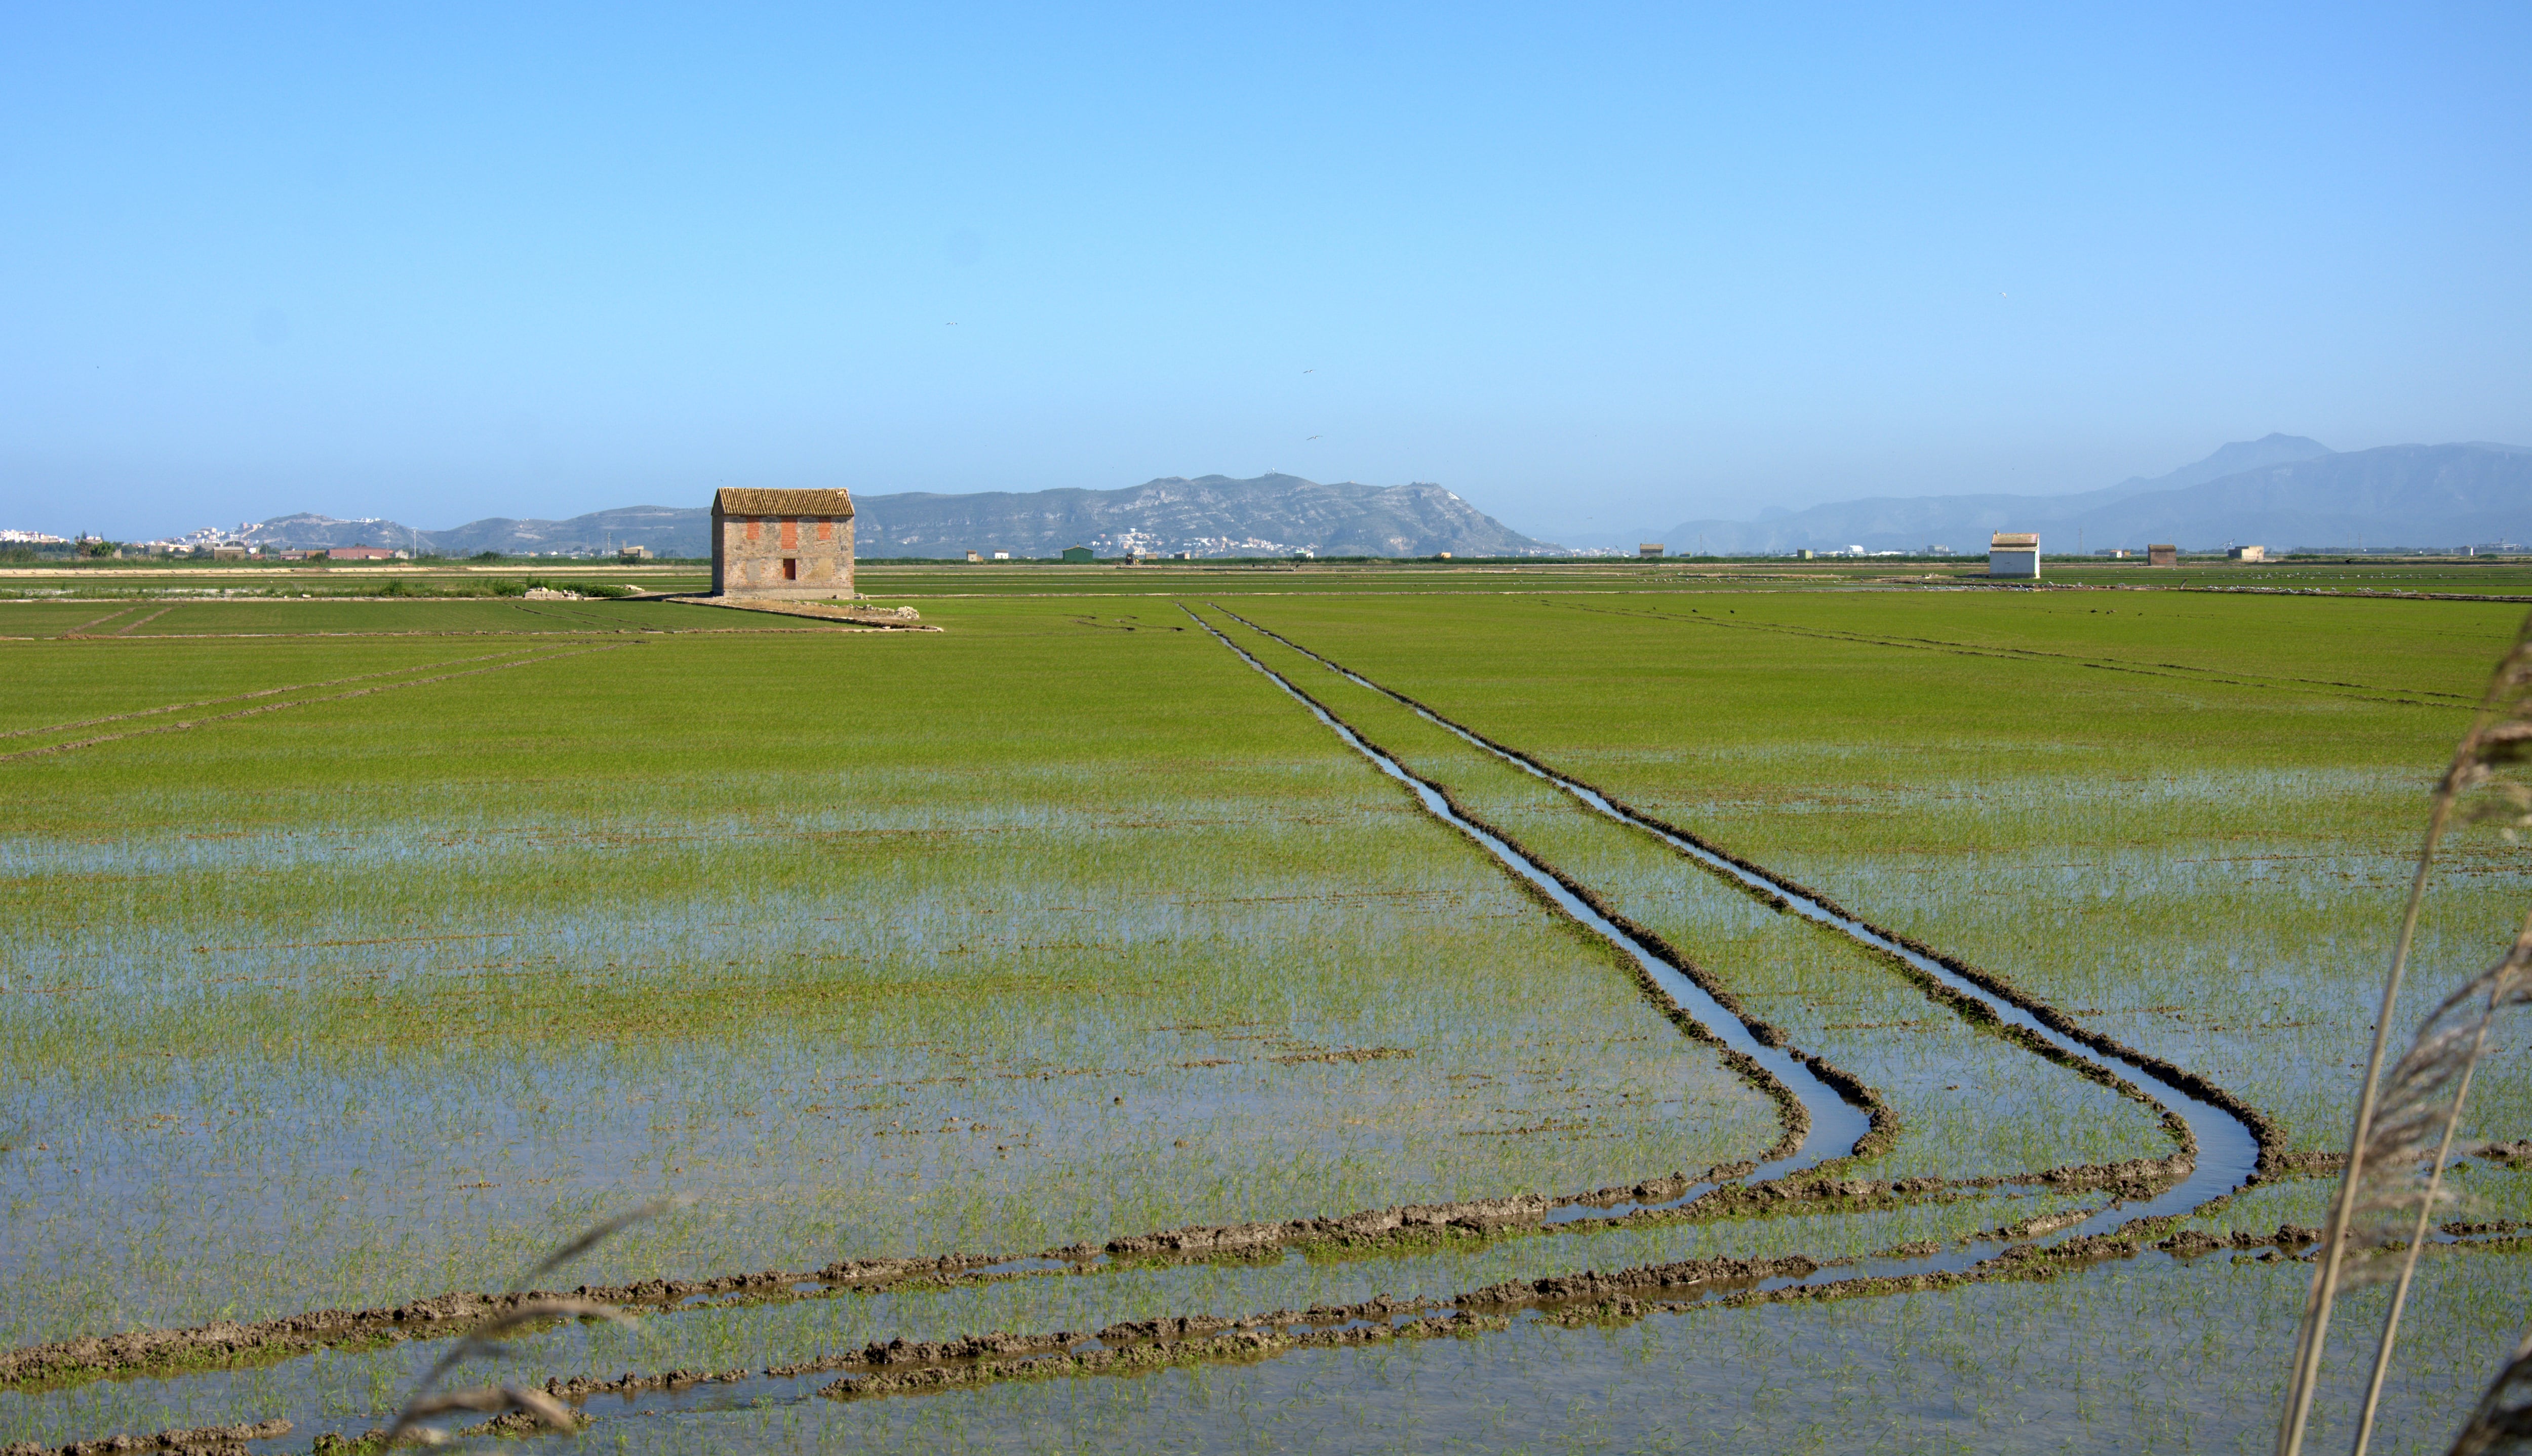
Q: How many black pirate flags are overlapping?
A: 0